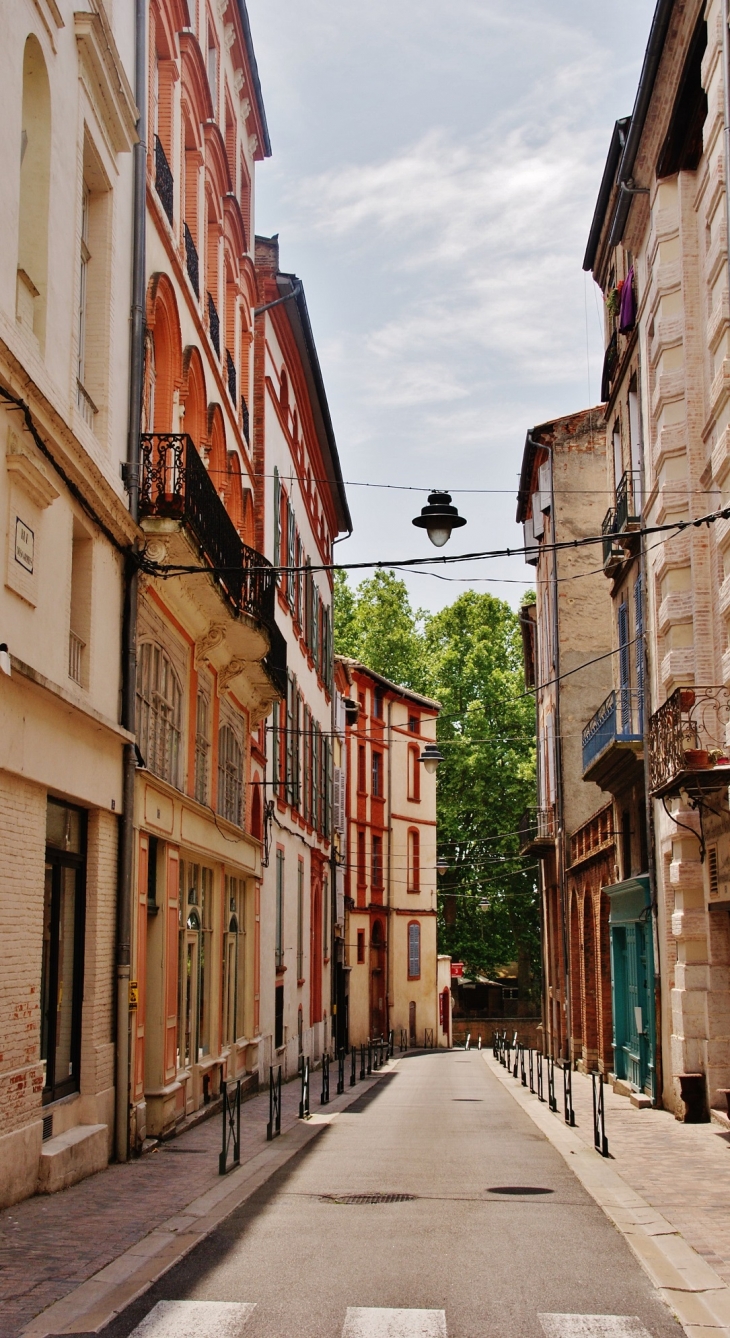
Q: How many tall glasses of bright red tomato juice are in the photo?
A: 0